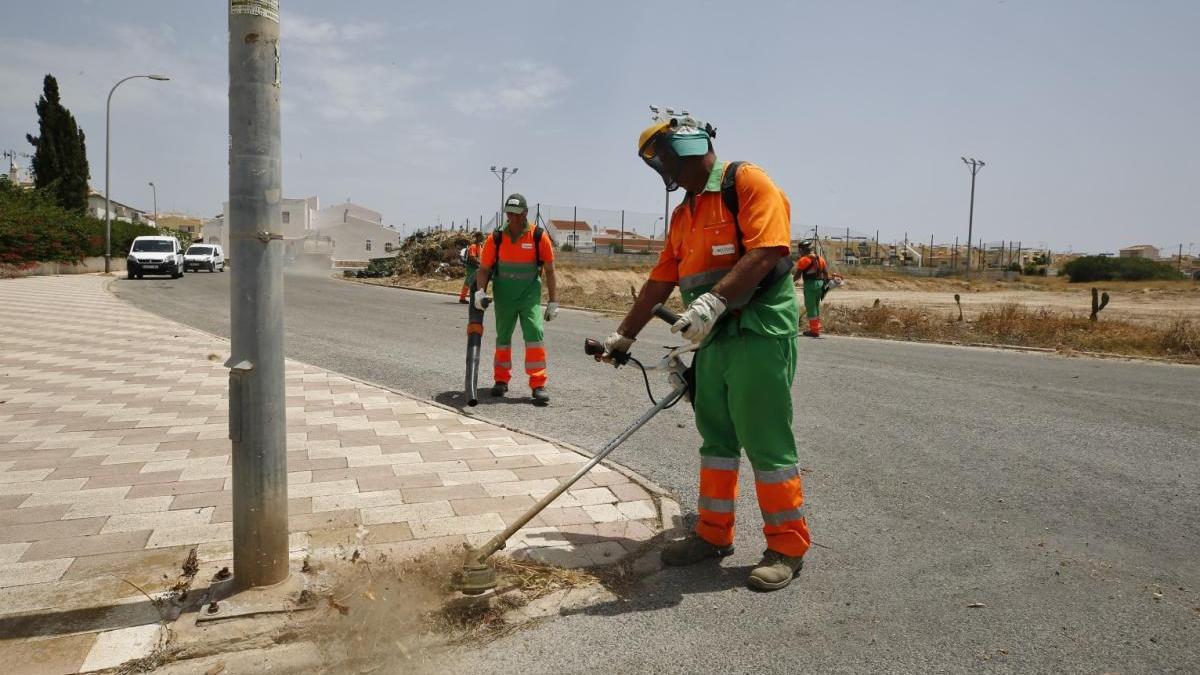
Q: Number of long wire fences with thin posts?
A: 1